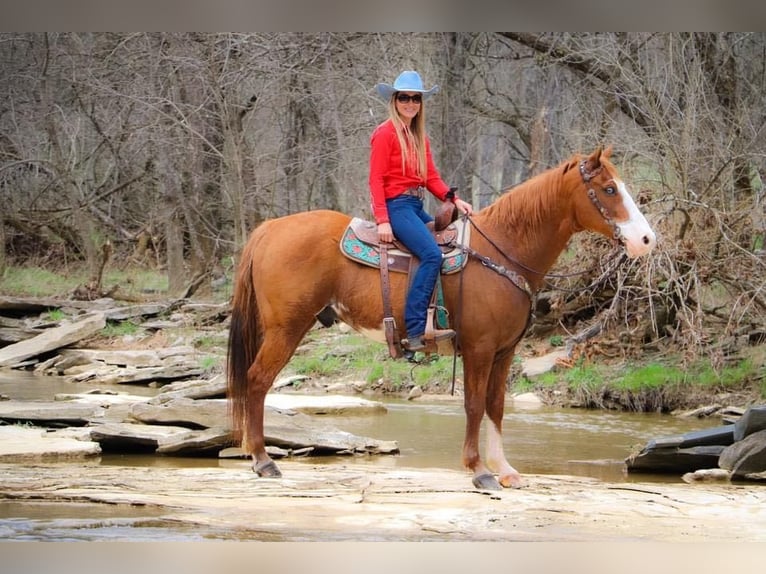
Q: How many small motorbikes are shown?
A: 0